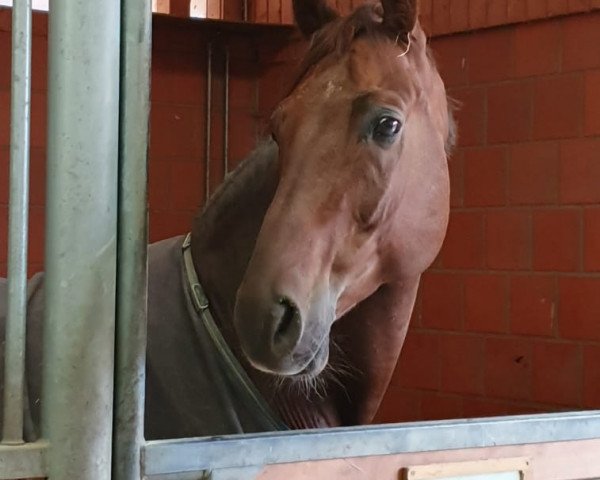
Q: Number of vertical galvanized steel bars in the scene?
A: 3